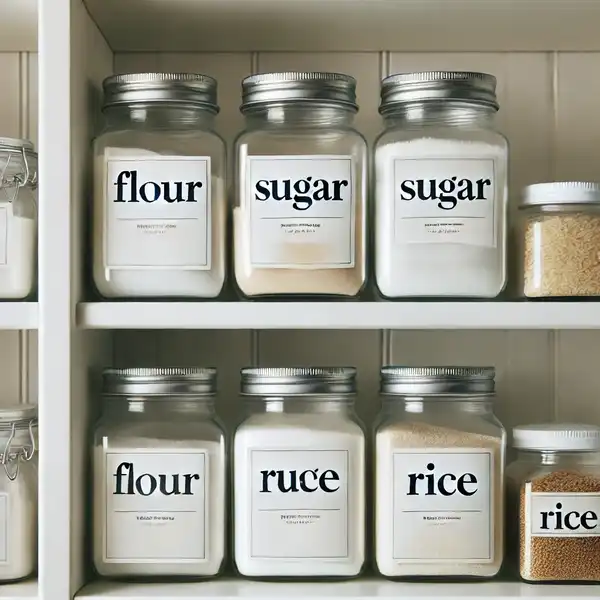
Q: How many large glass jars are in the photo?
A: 6